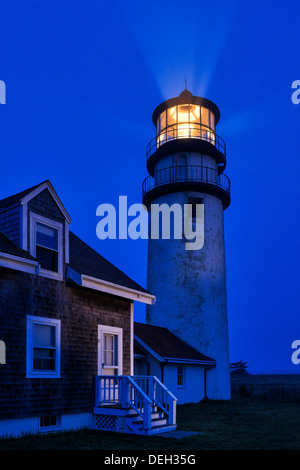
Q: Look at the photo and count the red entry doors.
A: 0